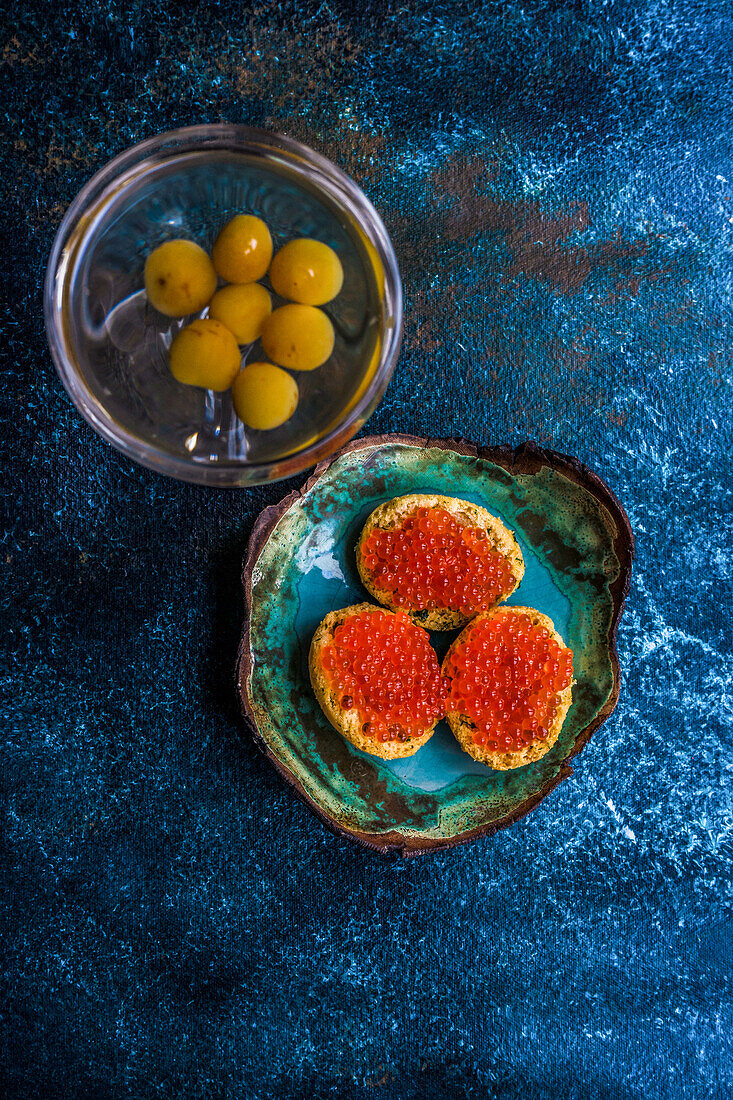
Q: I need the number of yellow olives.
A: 7